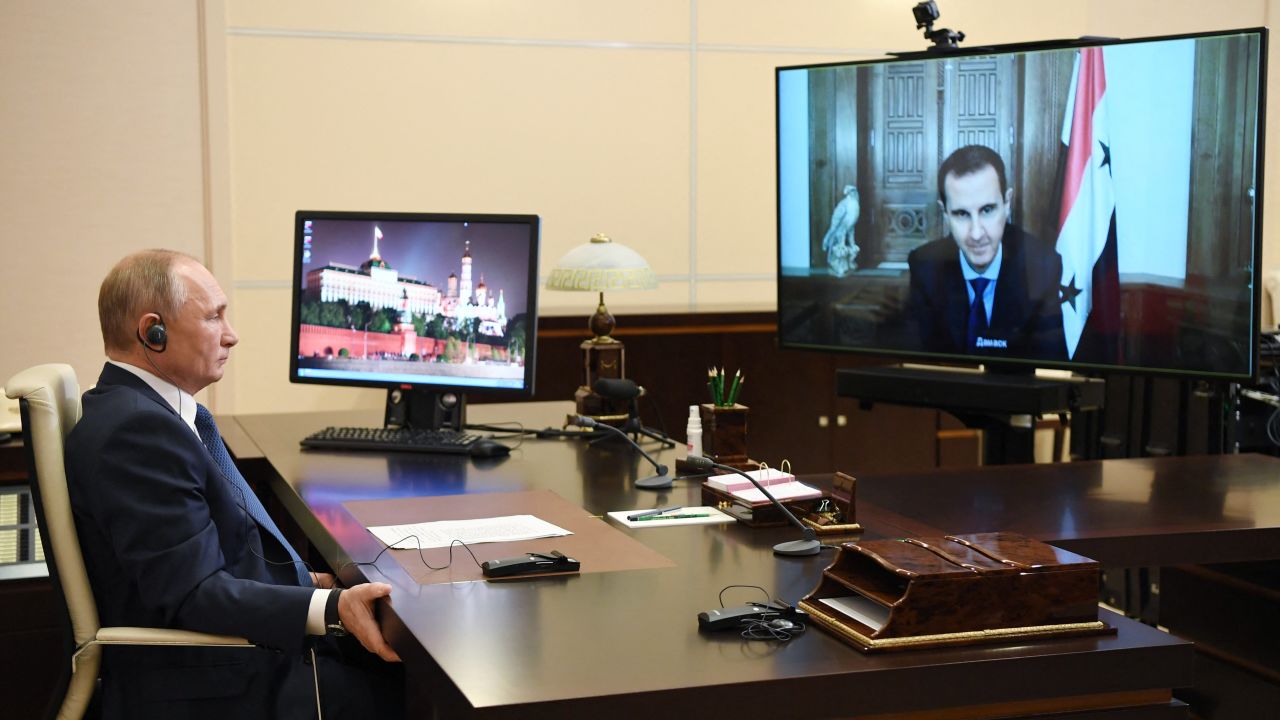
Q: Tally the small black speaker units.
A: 2